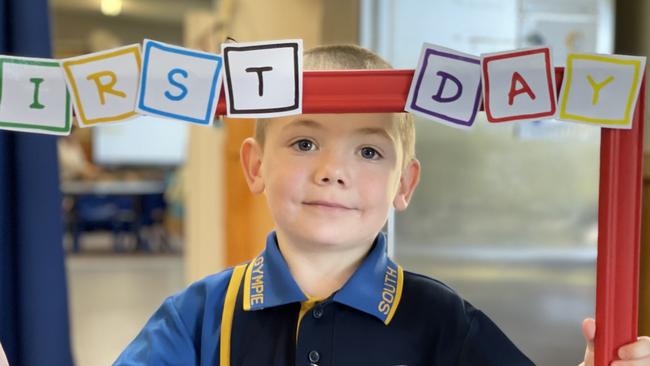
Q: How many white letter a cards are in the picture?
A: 1